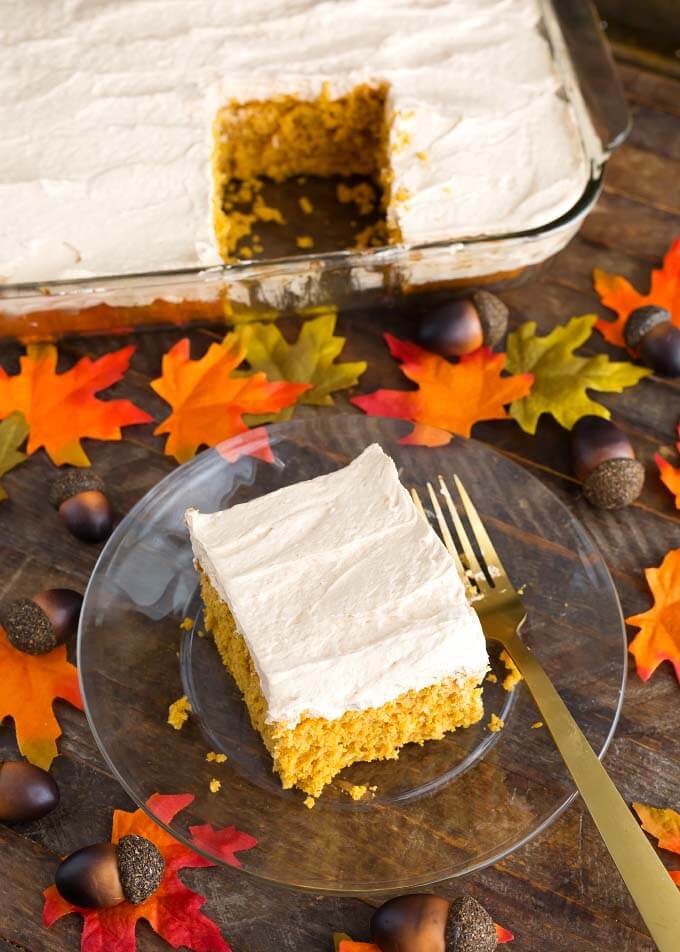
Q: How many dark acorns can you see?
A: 8